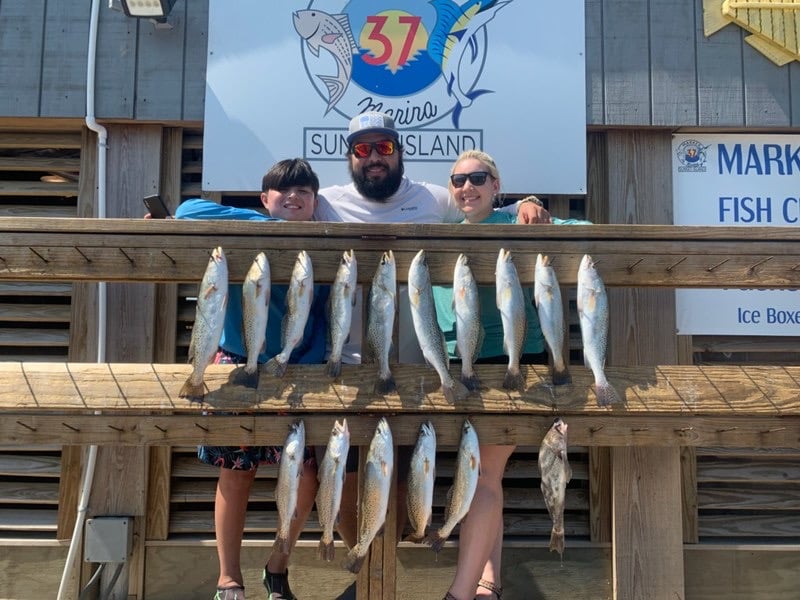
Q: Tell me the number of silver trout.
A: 15